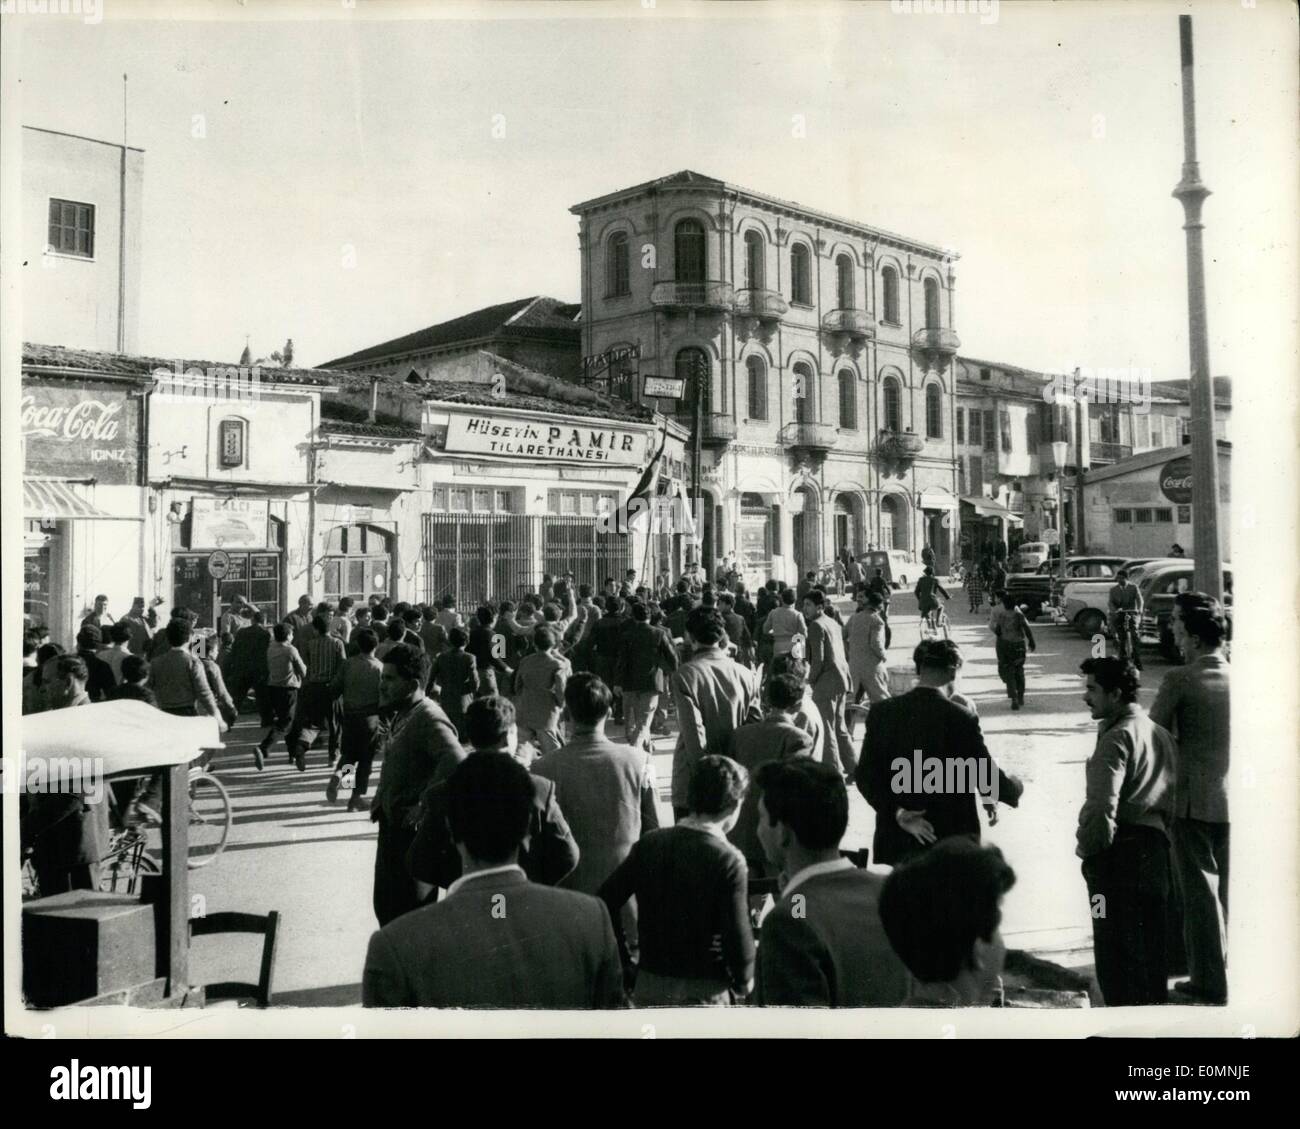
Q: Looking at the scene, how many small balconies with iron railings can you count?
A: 7